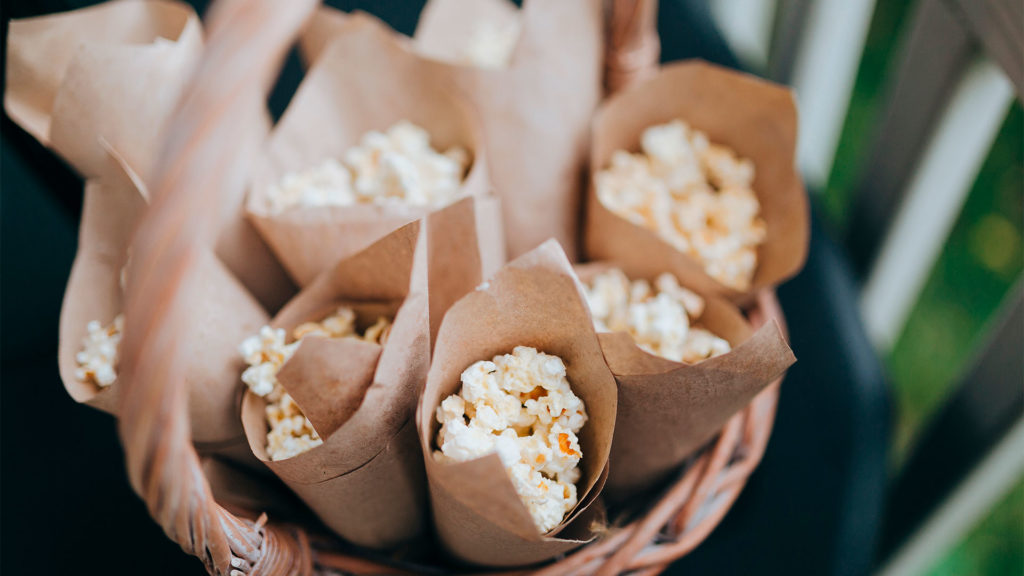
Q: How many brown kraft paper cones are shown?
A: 8